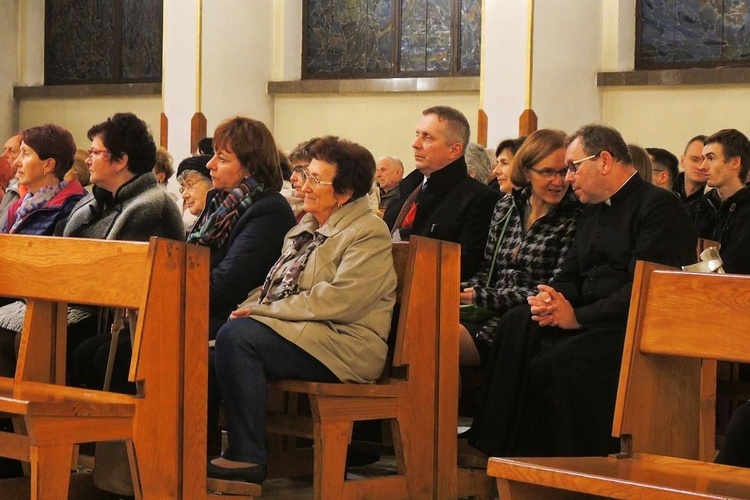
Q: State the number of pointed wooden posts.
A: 4